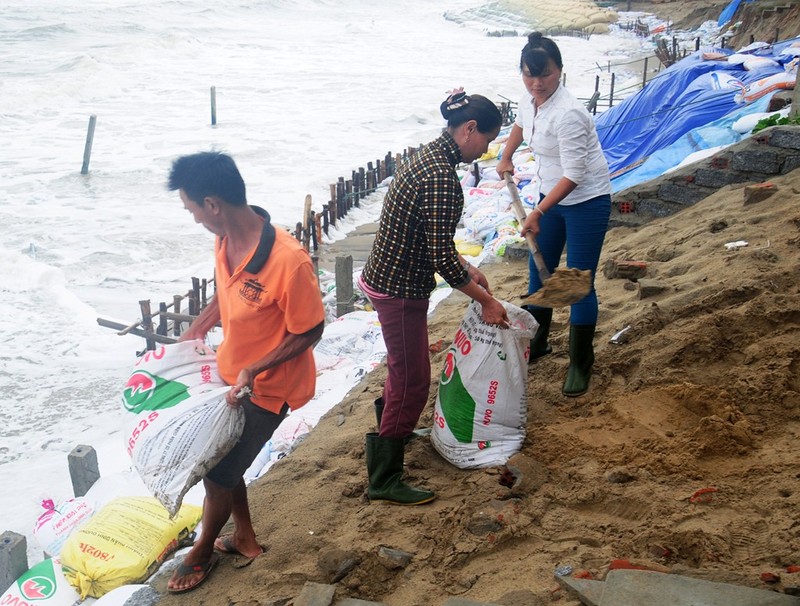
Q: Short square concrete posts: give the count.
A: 3